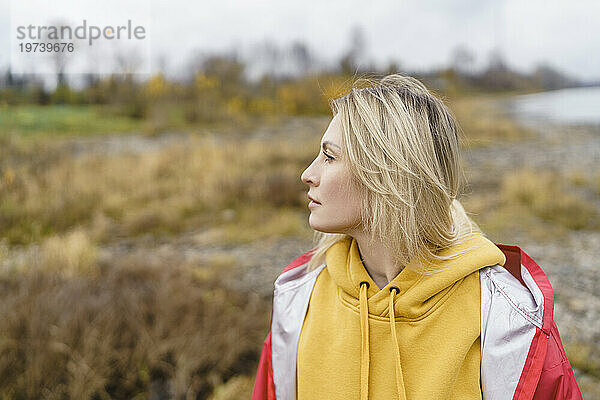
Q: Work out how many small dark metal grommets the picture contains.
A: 2